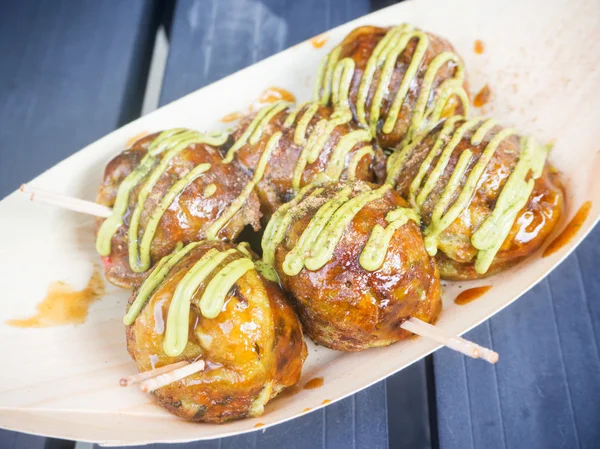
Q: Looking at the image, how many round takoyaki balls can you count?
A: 6